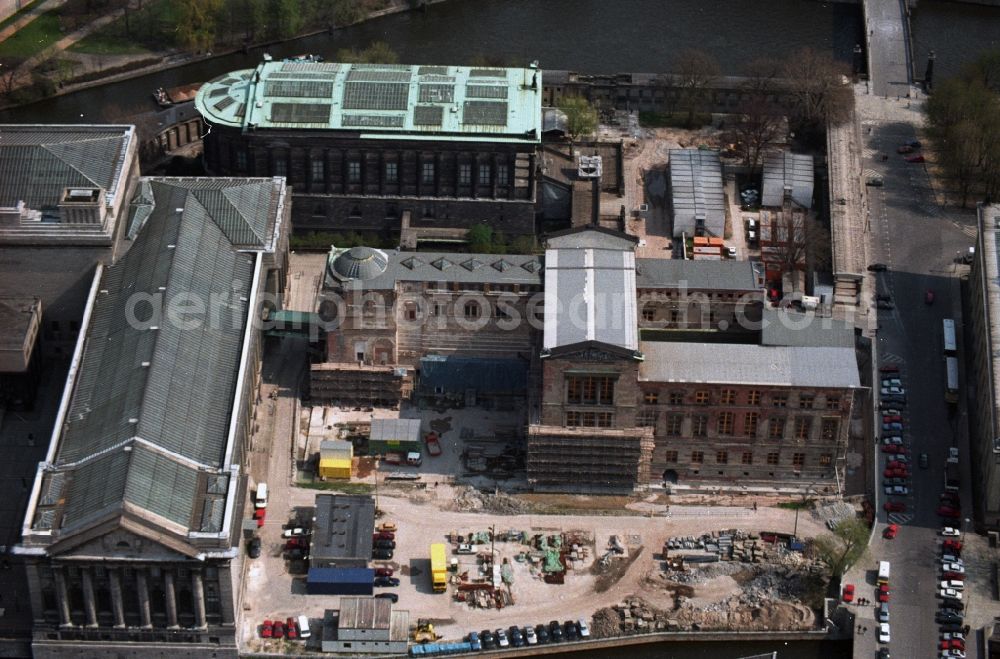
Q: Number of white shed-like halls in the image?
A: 2